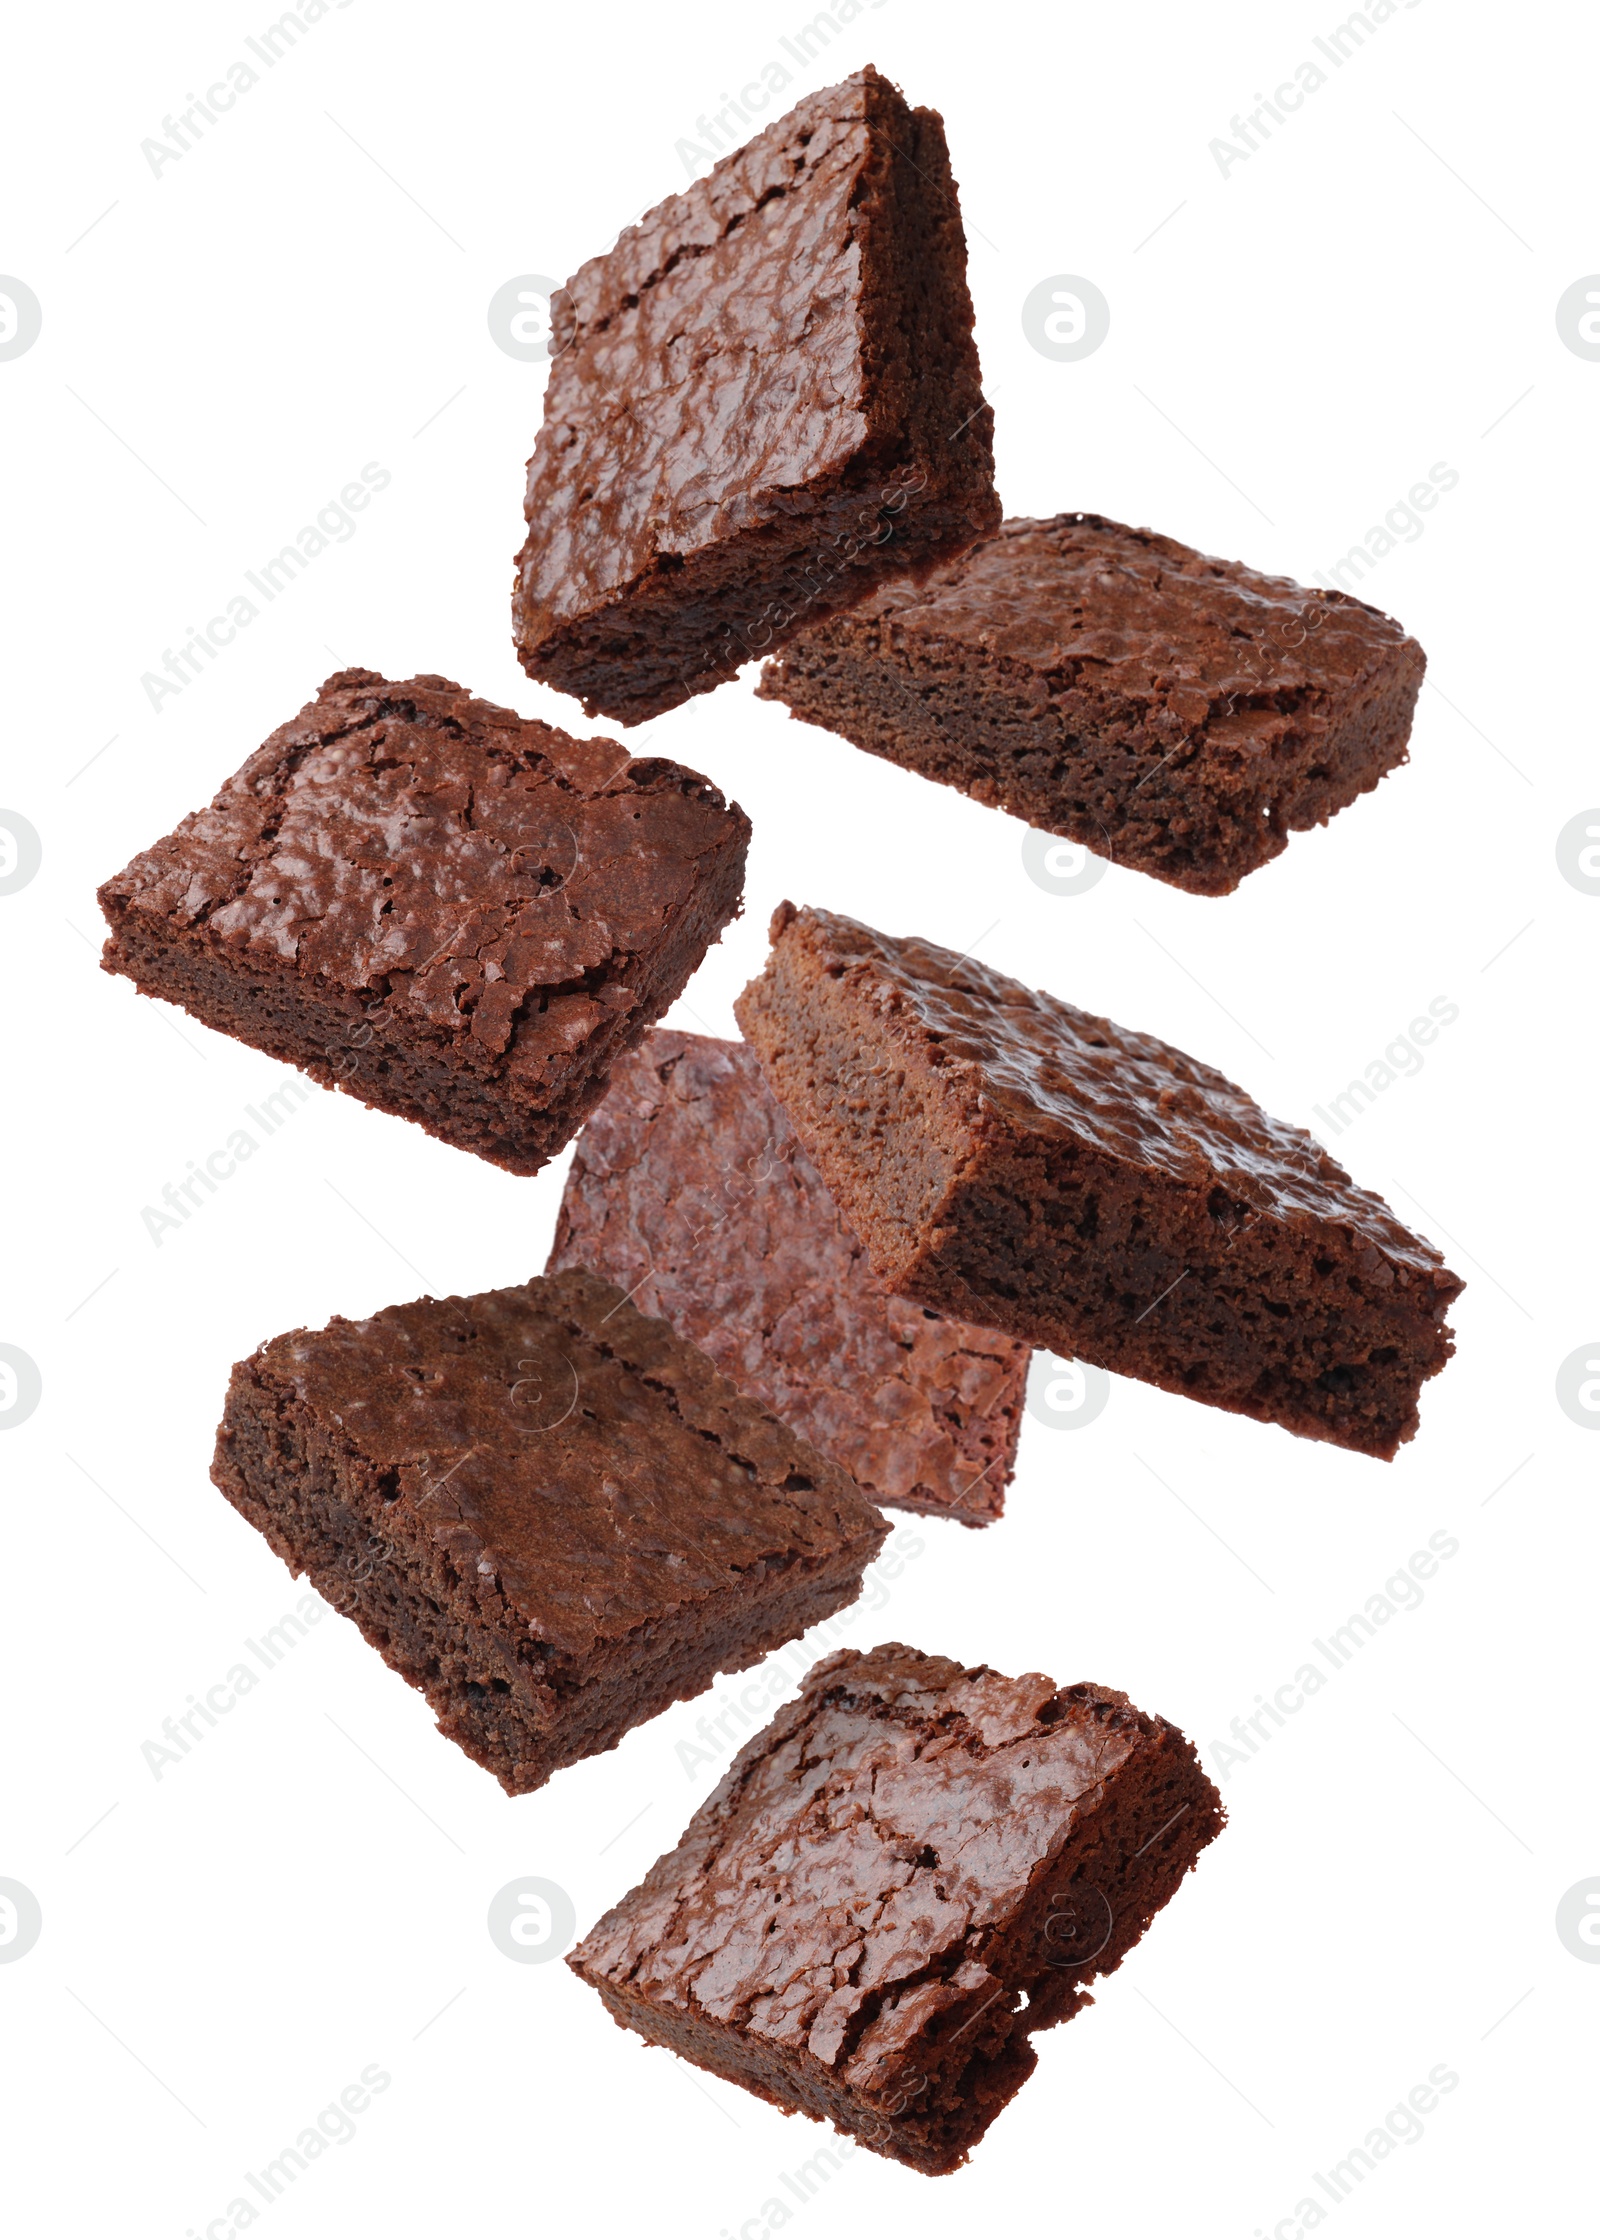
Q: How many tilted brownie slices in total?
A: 7